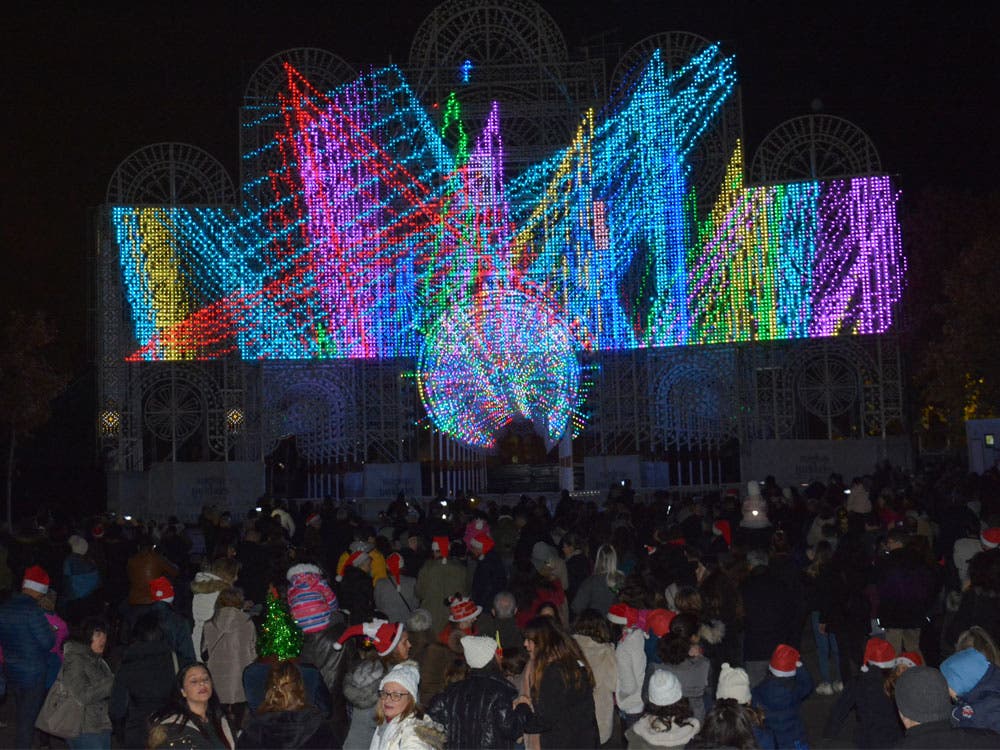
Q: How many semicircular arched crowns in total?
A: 5